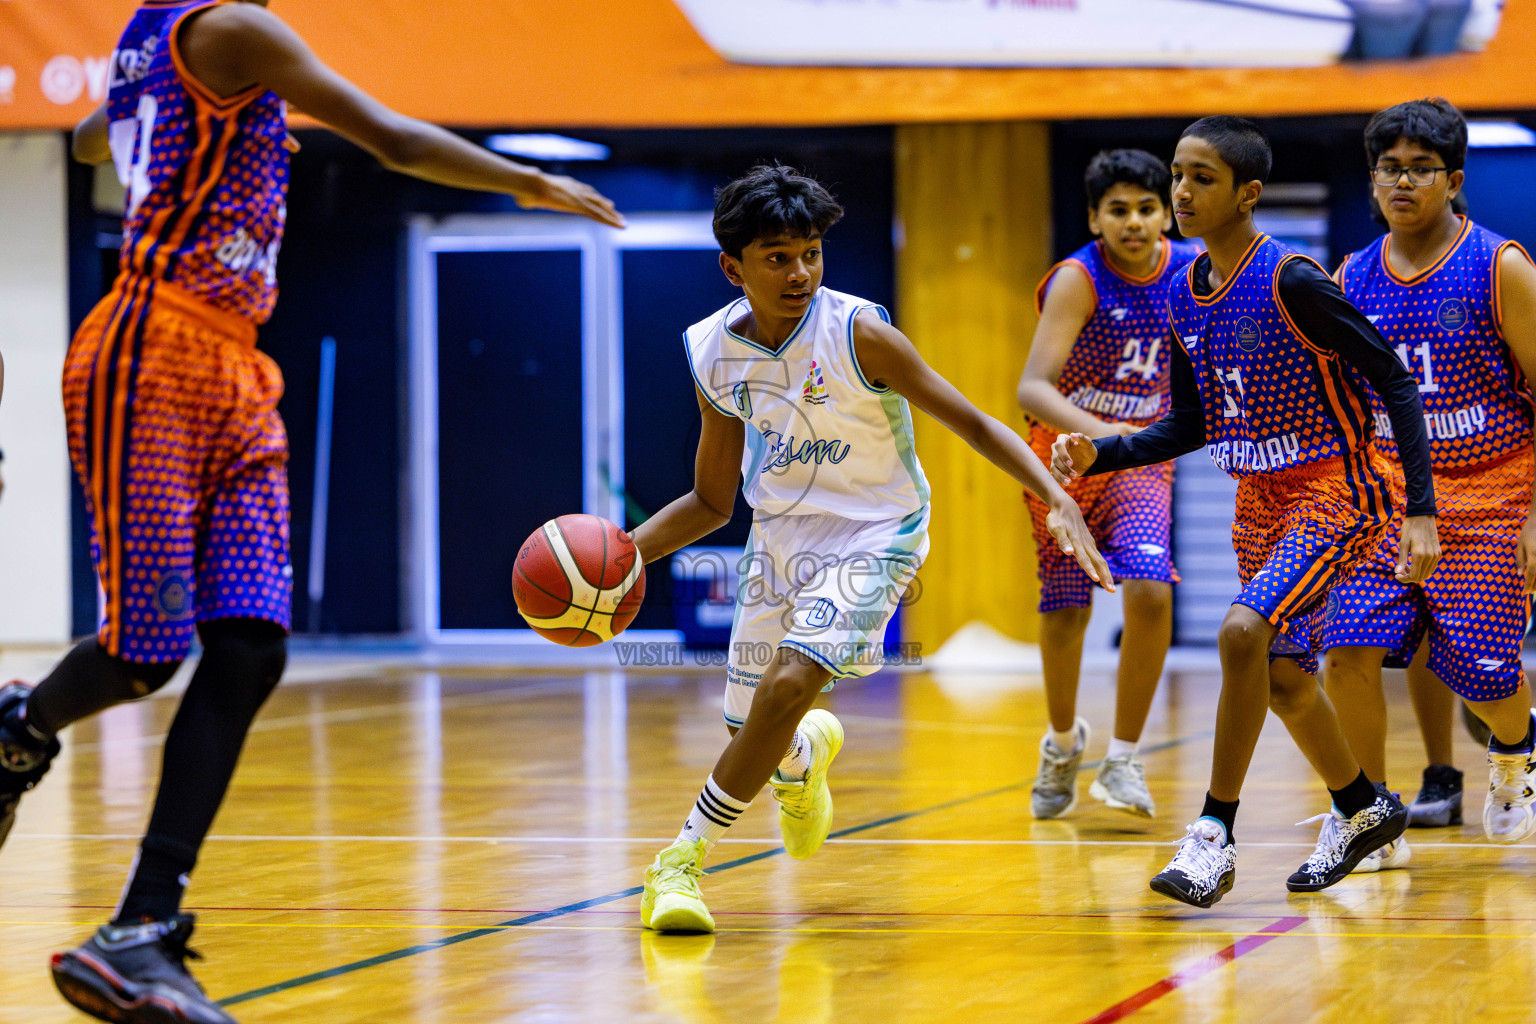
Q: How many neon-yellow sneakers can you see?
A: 2